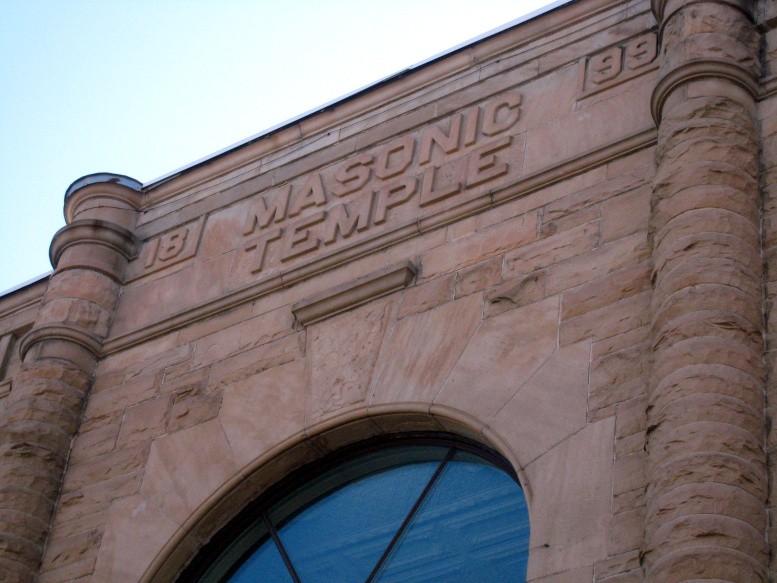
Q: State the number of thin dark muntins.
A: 2